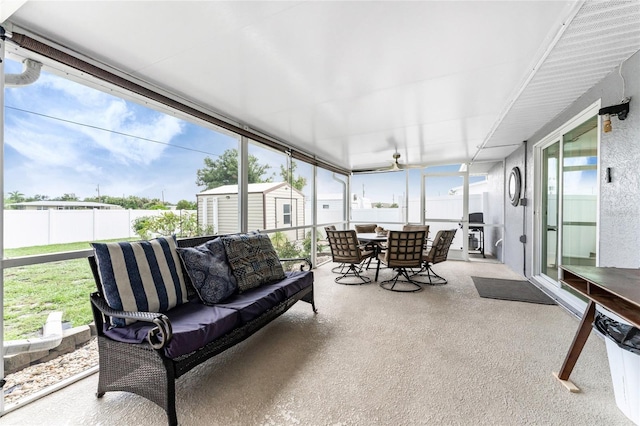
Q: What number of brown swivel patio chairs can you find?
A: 6